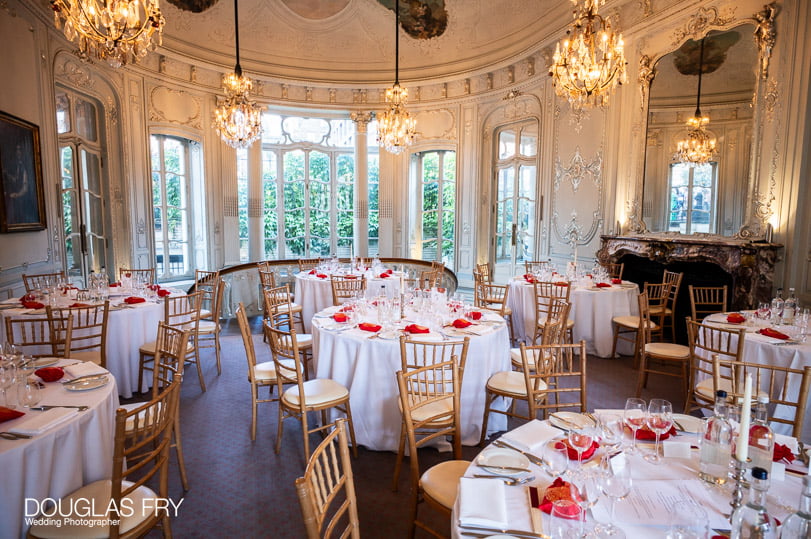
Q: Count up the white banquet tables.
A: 7